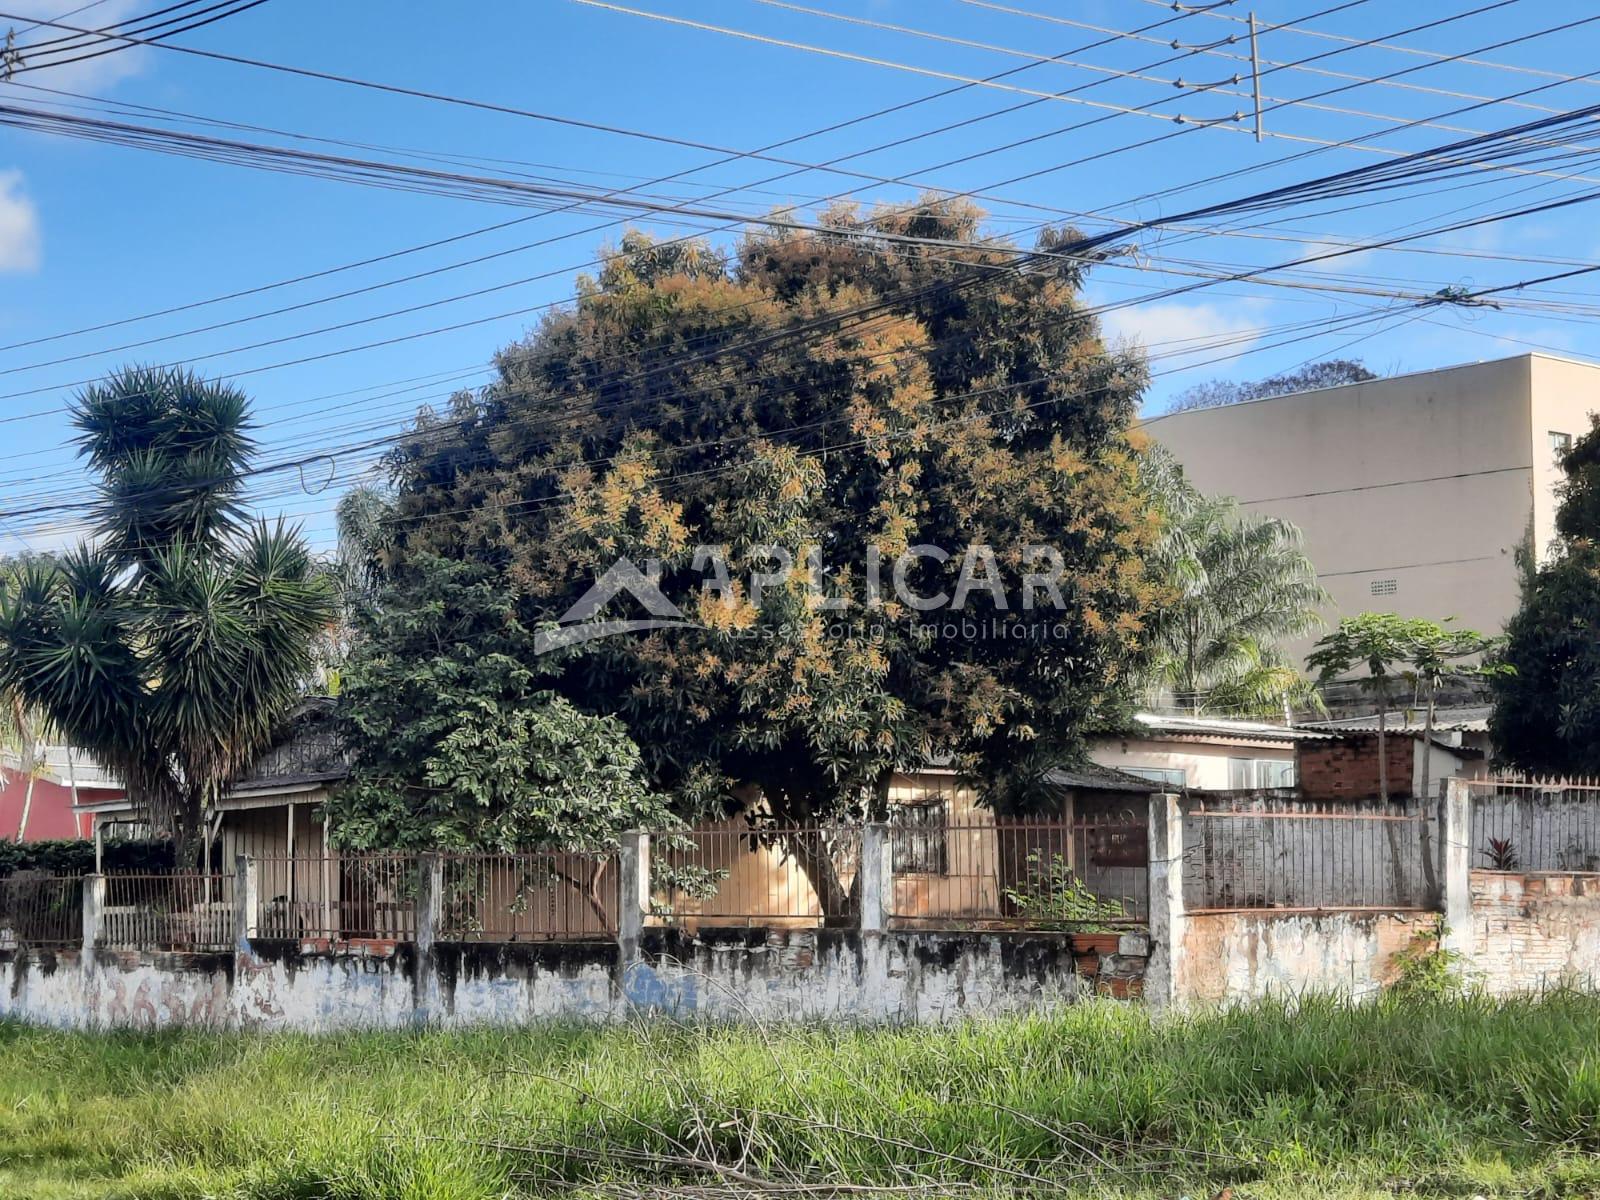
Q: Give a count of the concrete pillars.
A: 7